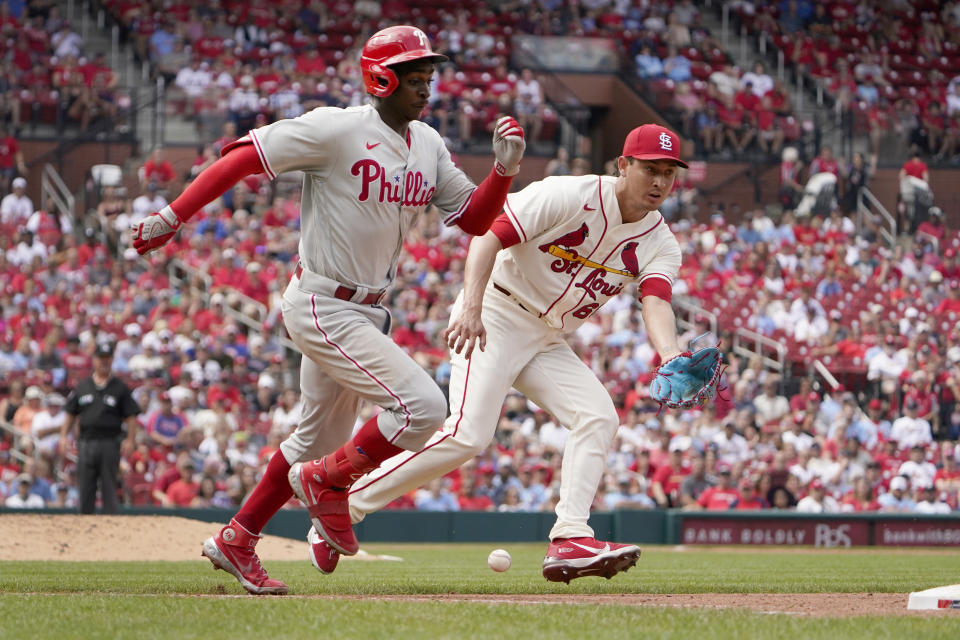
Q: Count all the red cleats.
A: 4